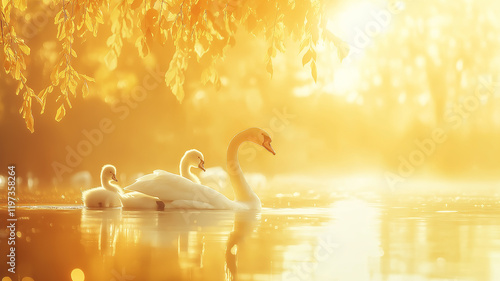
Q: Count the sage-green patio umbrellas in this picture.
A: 0